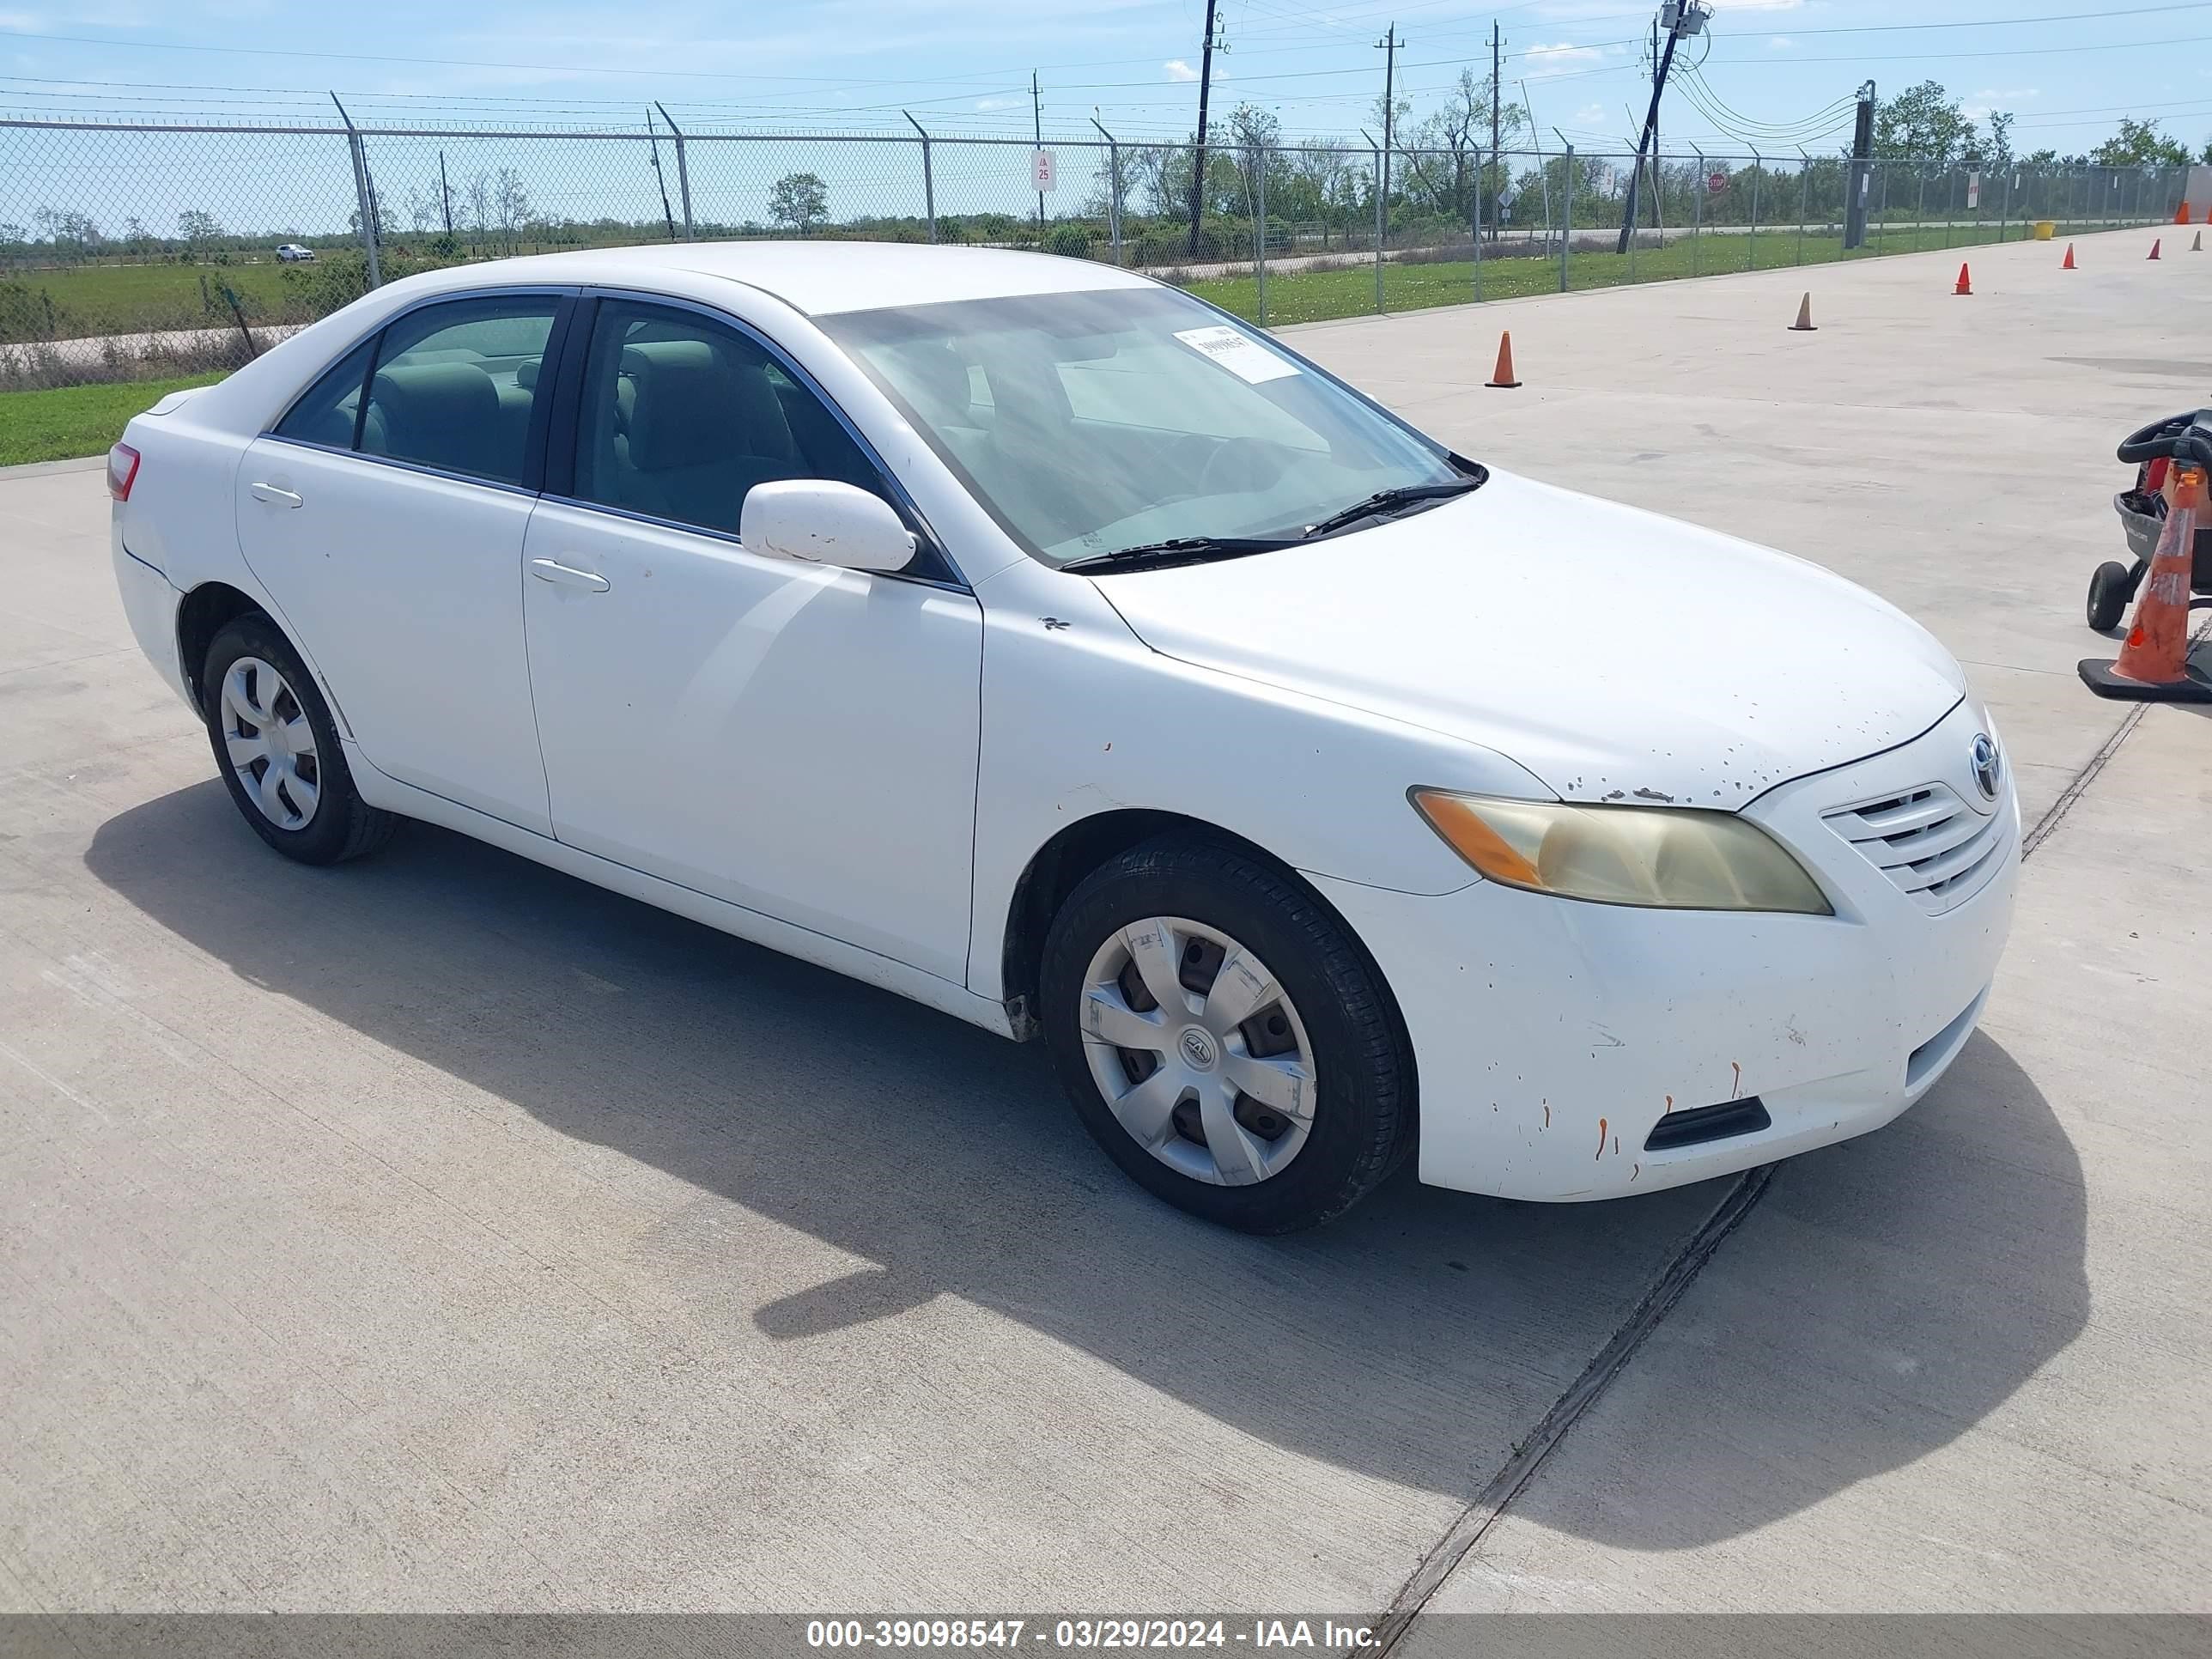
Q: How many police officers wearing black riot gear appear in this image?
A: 0